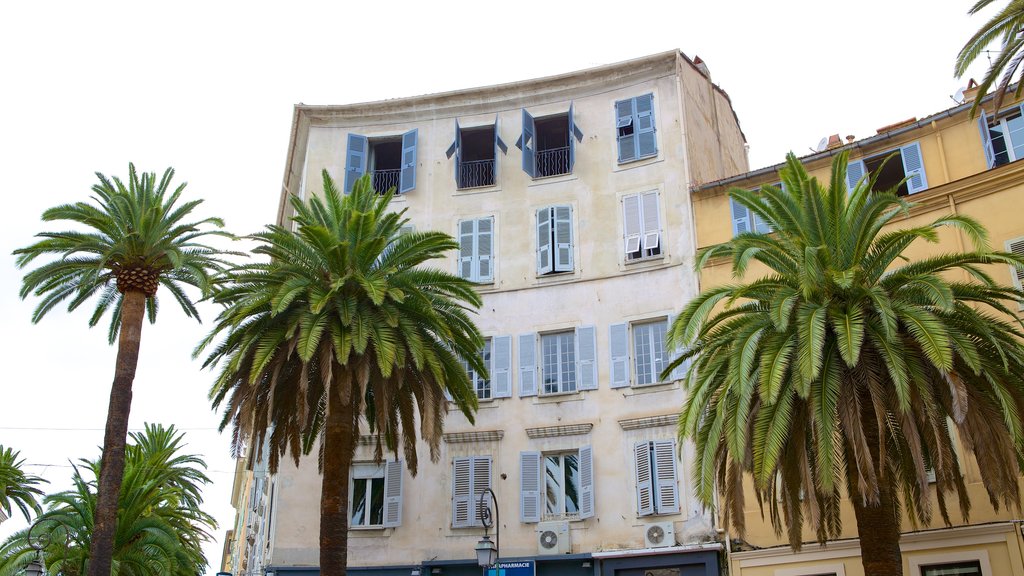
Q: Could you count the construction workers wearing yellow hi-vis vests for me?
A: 0